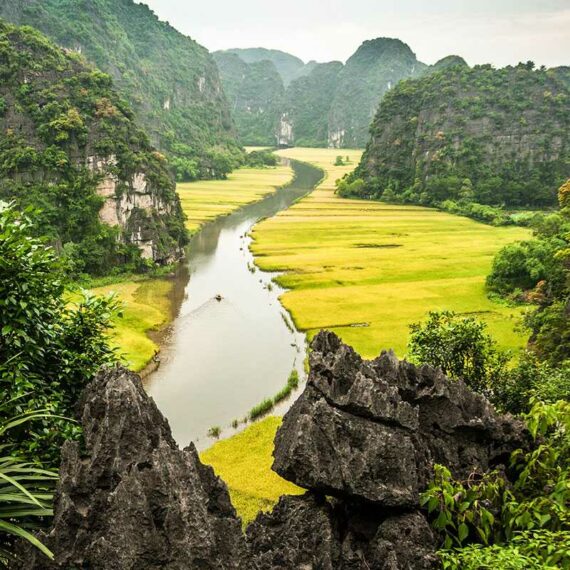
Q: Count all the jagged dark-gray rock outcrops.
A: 2